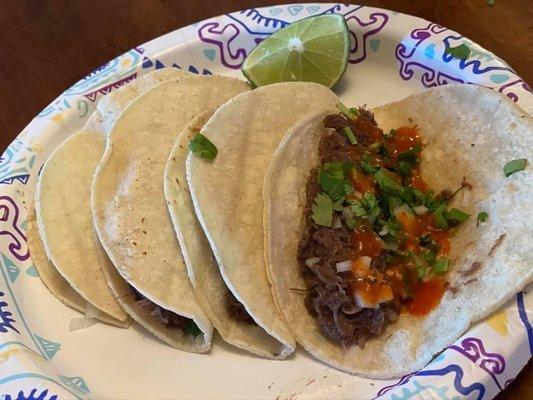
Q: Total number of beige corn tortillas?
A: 4